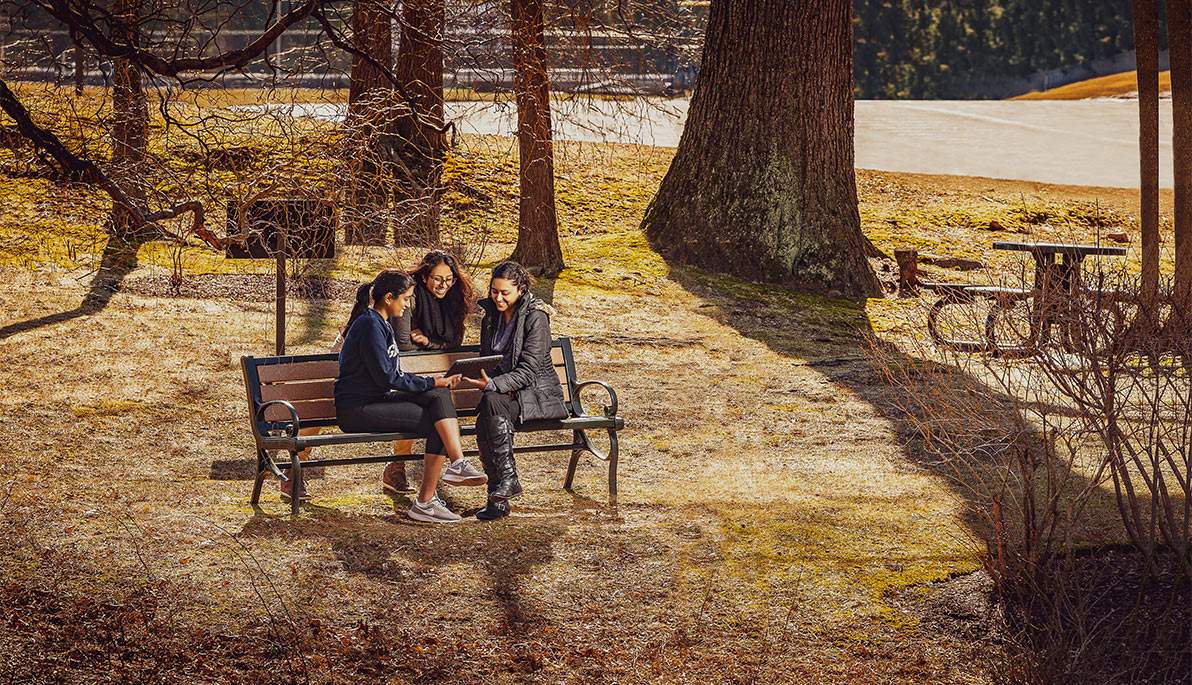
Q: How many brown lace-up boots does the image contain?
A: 2